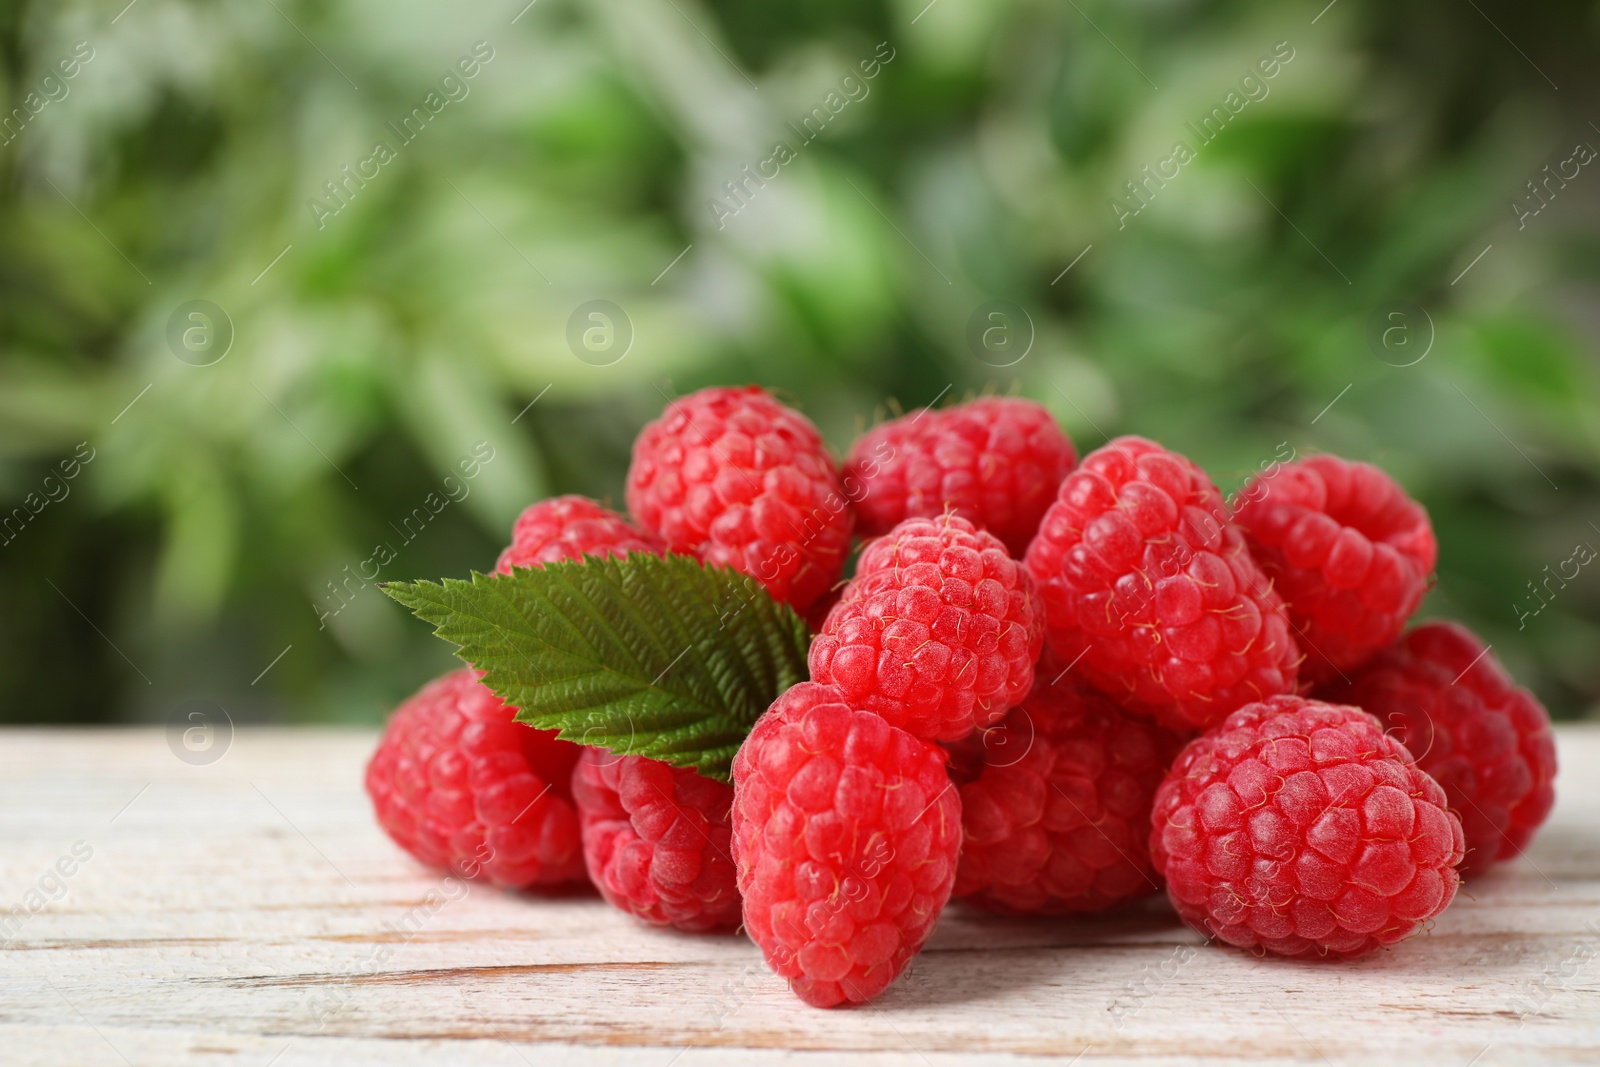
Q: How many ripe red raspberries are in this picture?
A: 12